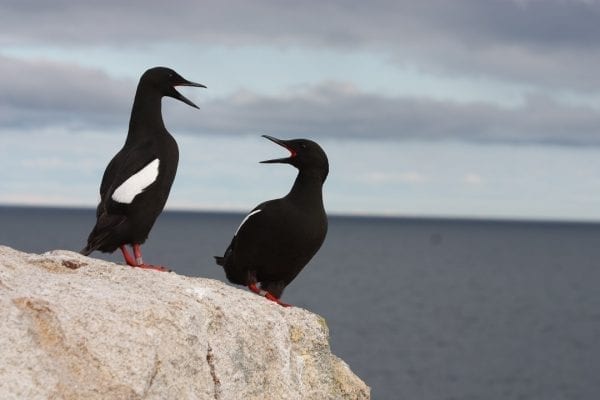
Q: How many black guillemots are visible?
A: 2